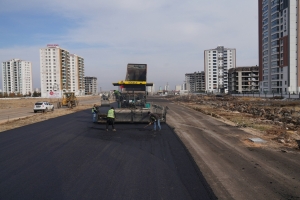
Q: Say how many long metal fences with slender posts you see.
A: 1